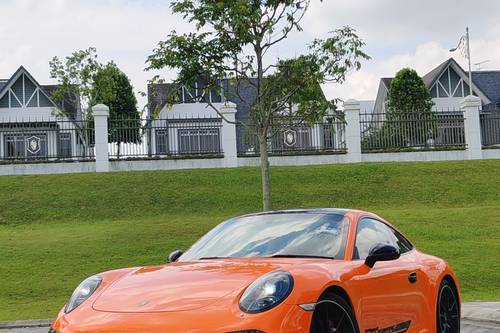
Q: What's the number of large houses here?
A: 3